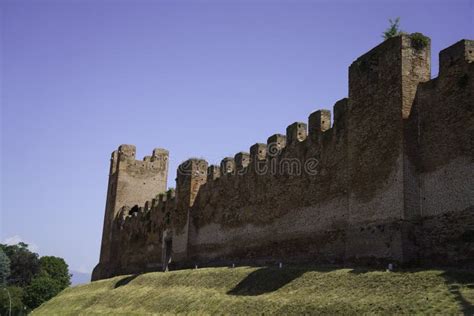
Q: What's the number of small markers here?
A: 4